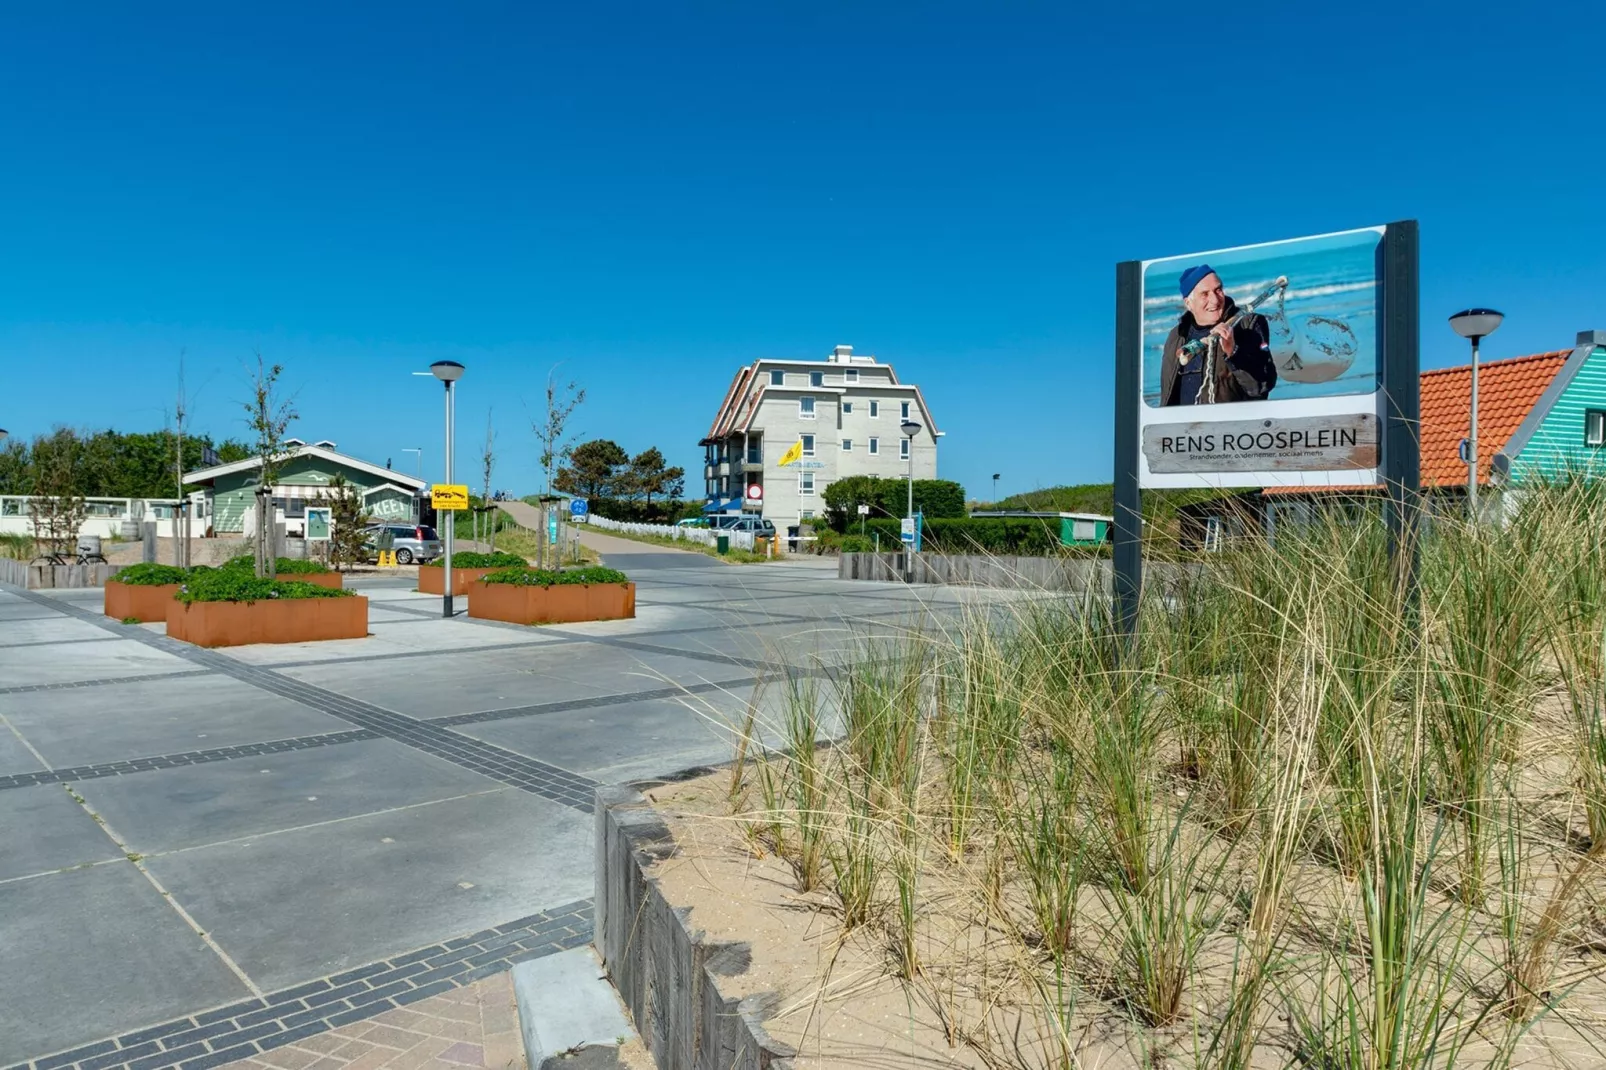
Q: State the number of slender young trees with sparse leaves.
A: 4